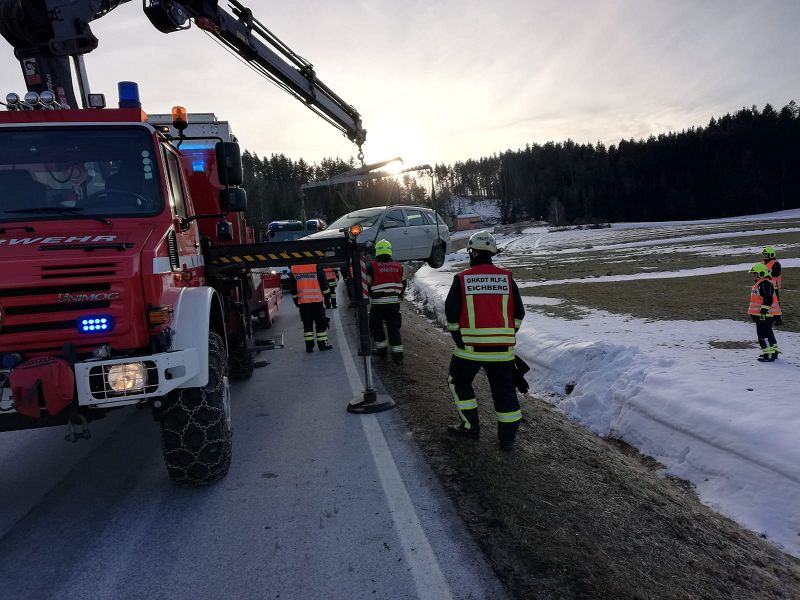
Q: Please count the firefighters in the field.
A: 2